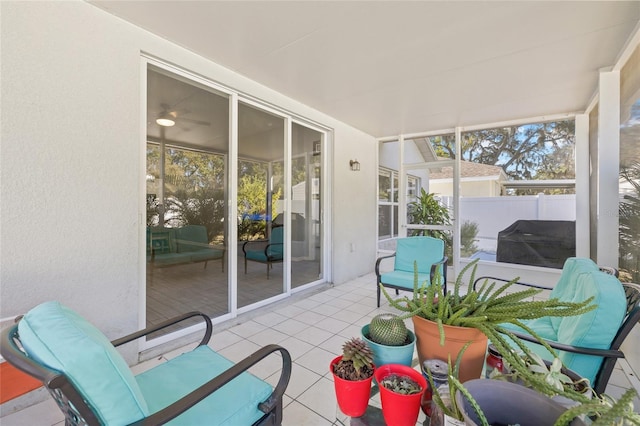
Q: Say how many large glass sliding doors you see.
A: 3